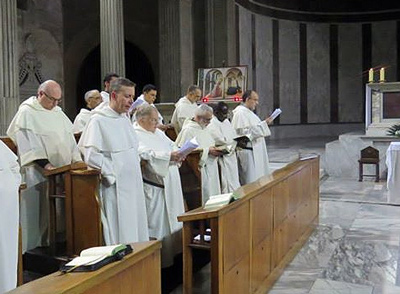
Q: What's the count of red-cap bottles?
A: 0